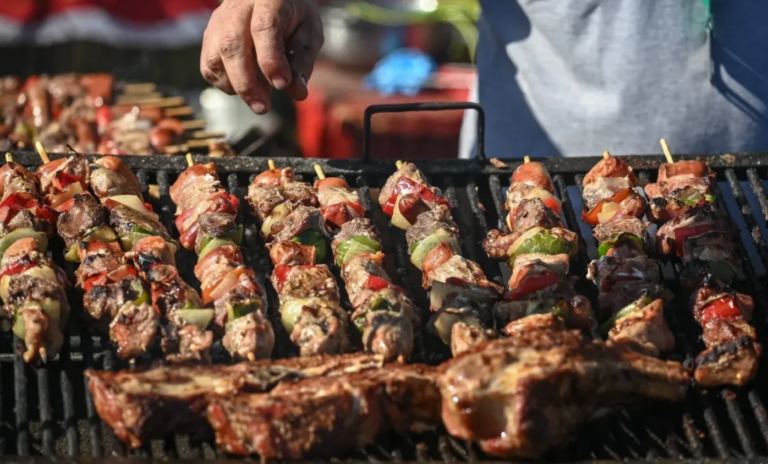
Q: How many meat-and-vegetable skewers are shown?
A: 10